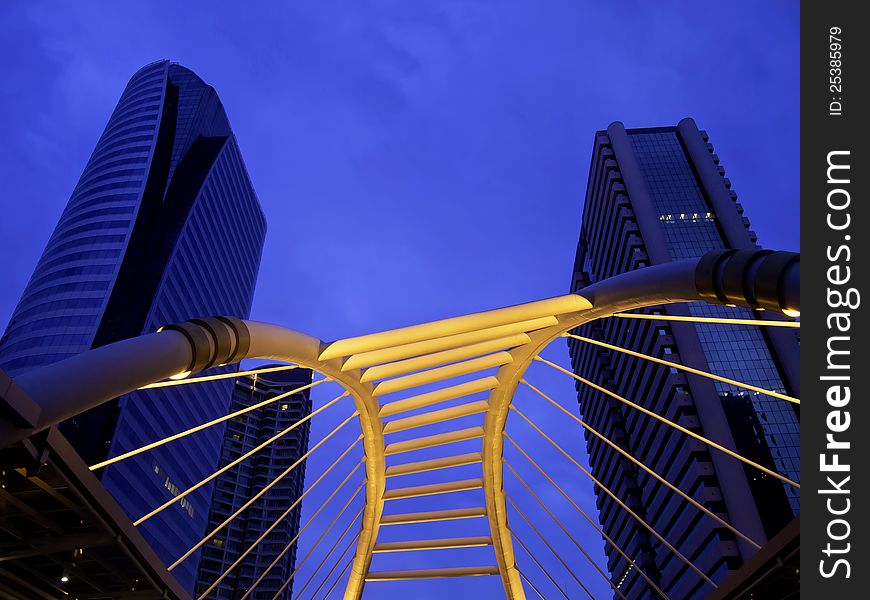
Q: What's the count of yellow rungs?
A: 12